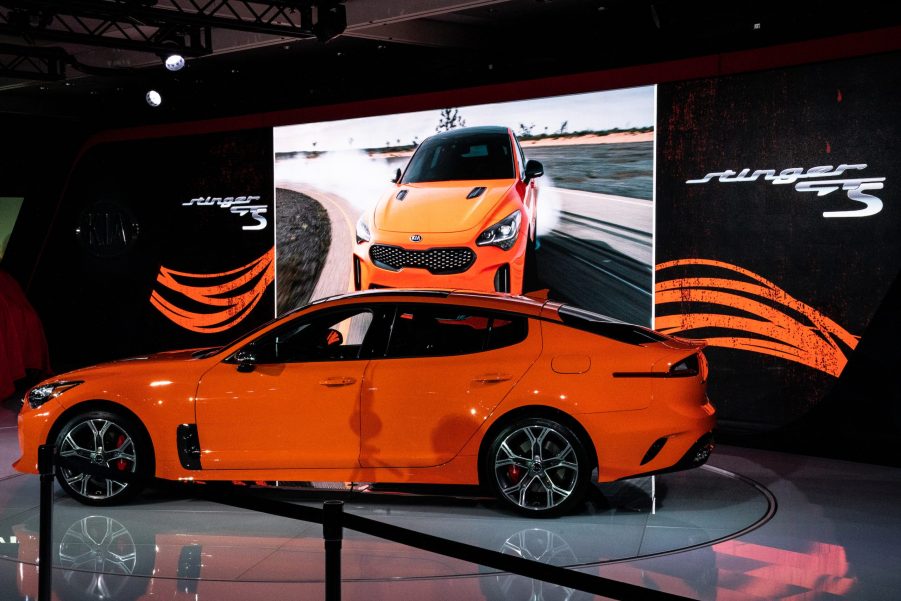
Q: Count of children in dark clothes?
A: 0